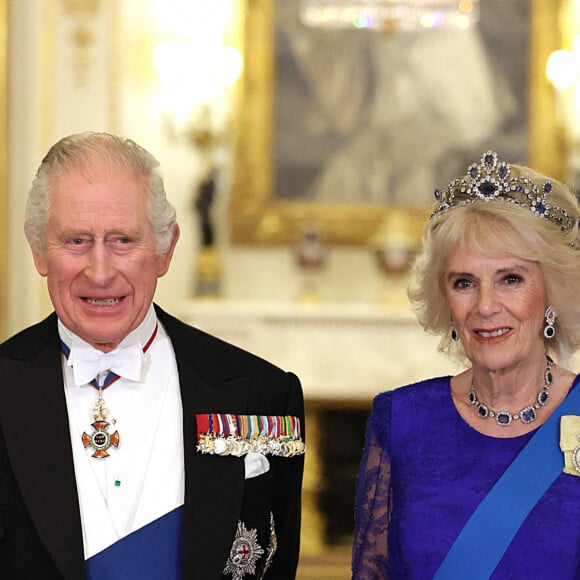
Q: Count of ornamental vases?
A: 2